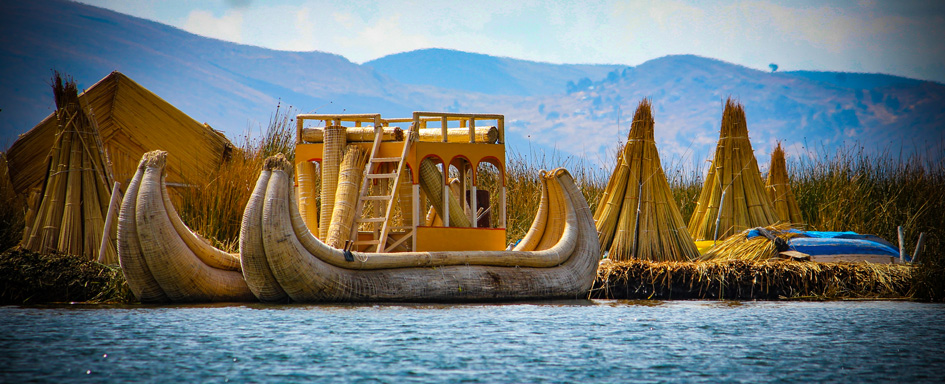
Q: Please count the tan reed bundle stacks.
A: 4